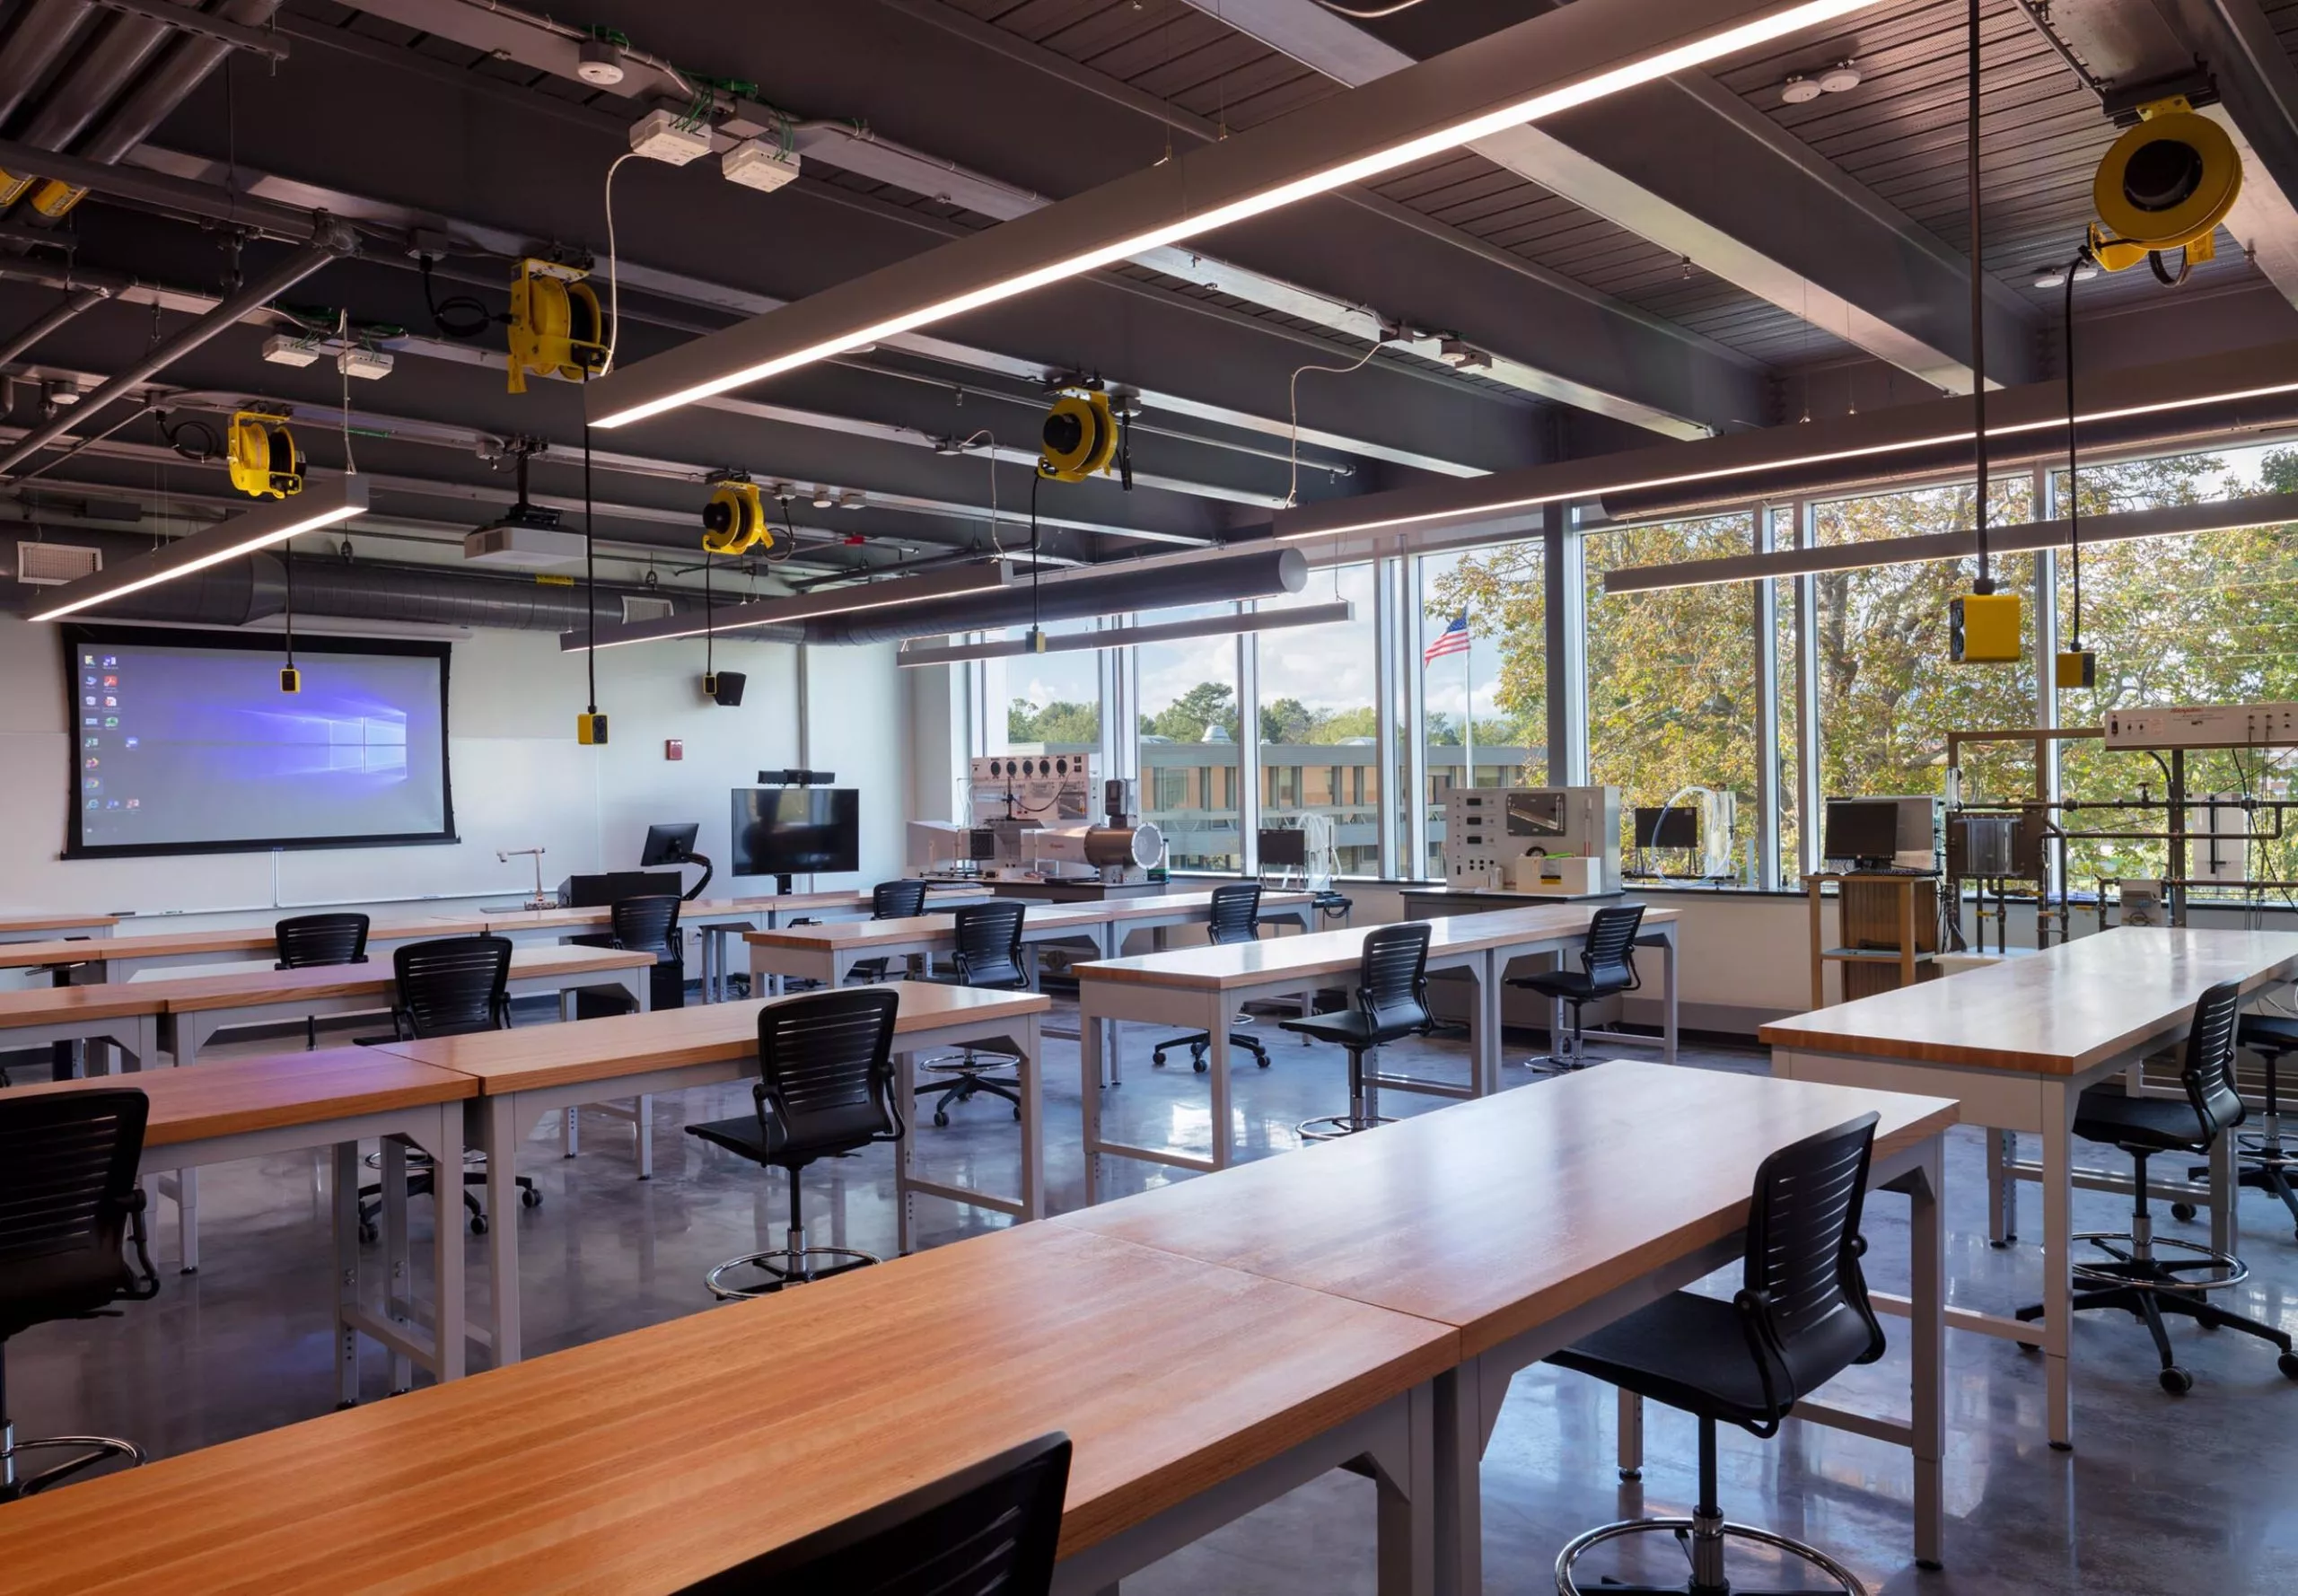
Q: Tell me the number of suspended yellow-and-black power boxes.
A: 6